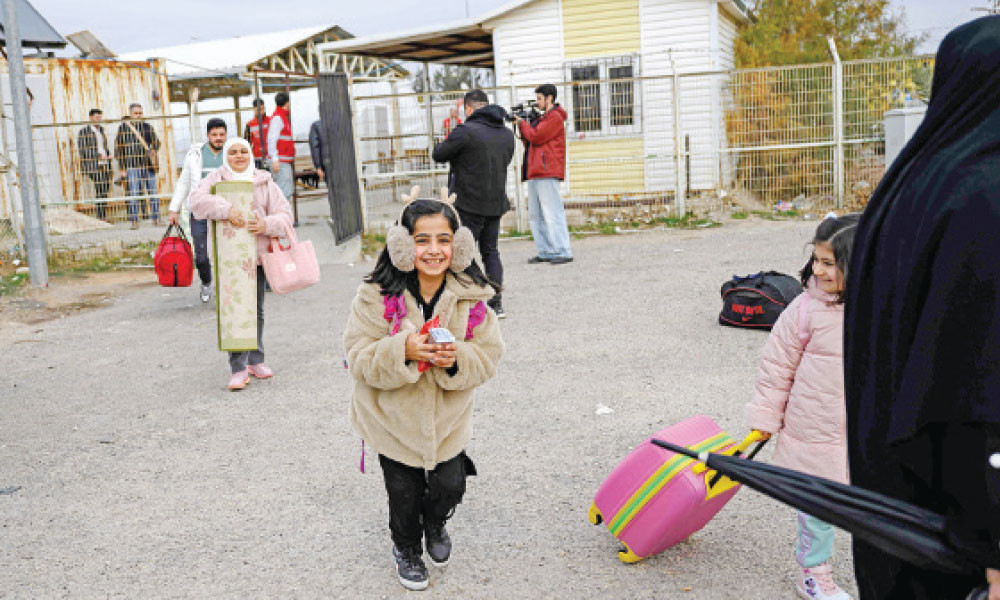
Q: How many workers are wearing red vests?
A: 2